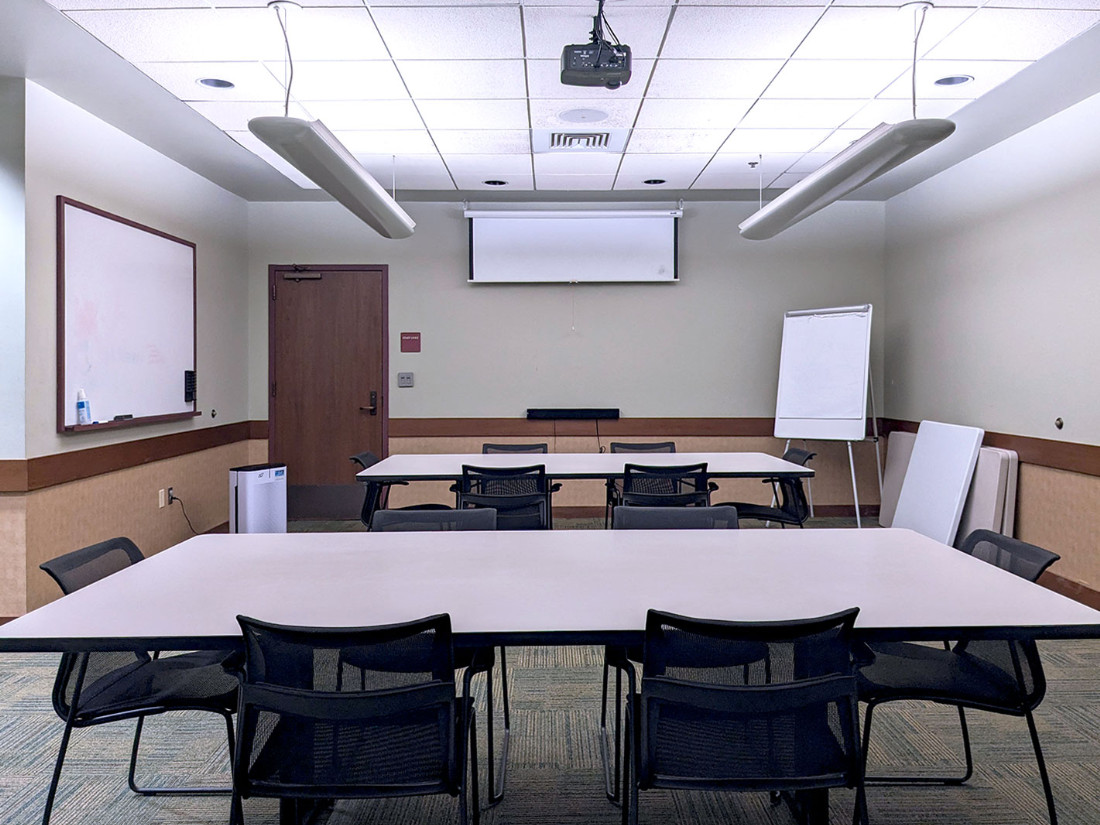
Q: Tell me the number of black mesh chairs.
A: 12